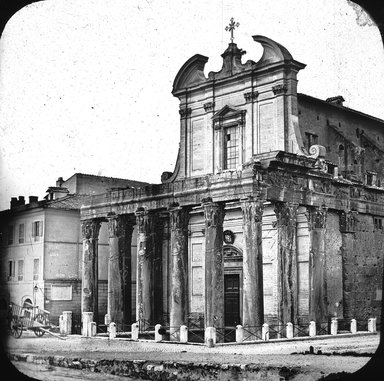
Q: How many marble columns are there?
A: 8